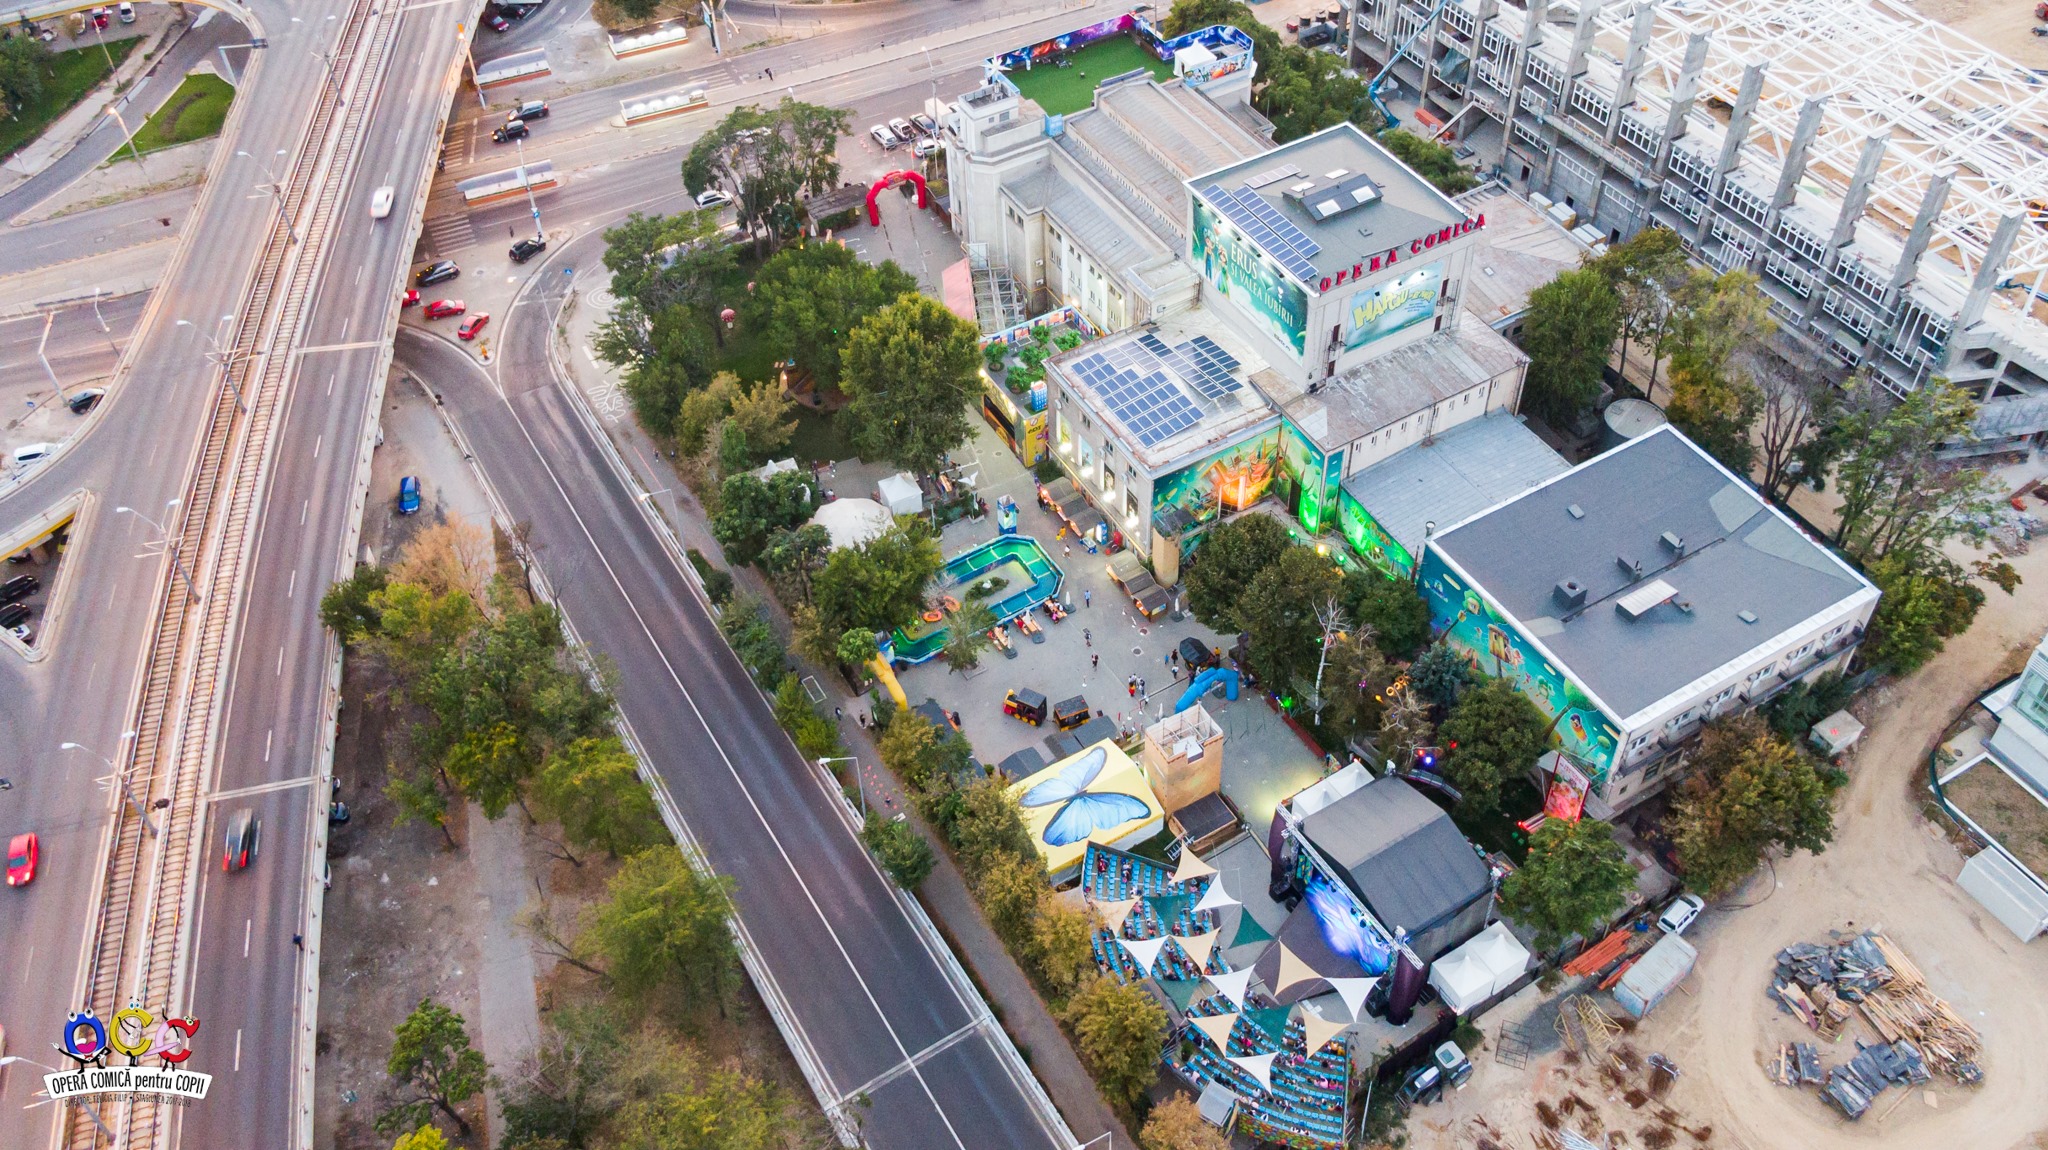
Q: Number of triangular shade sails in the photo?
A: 15